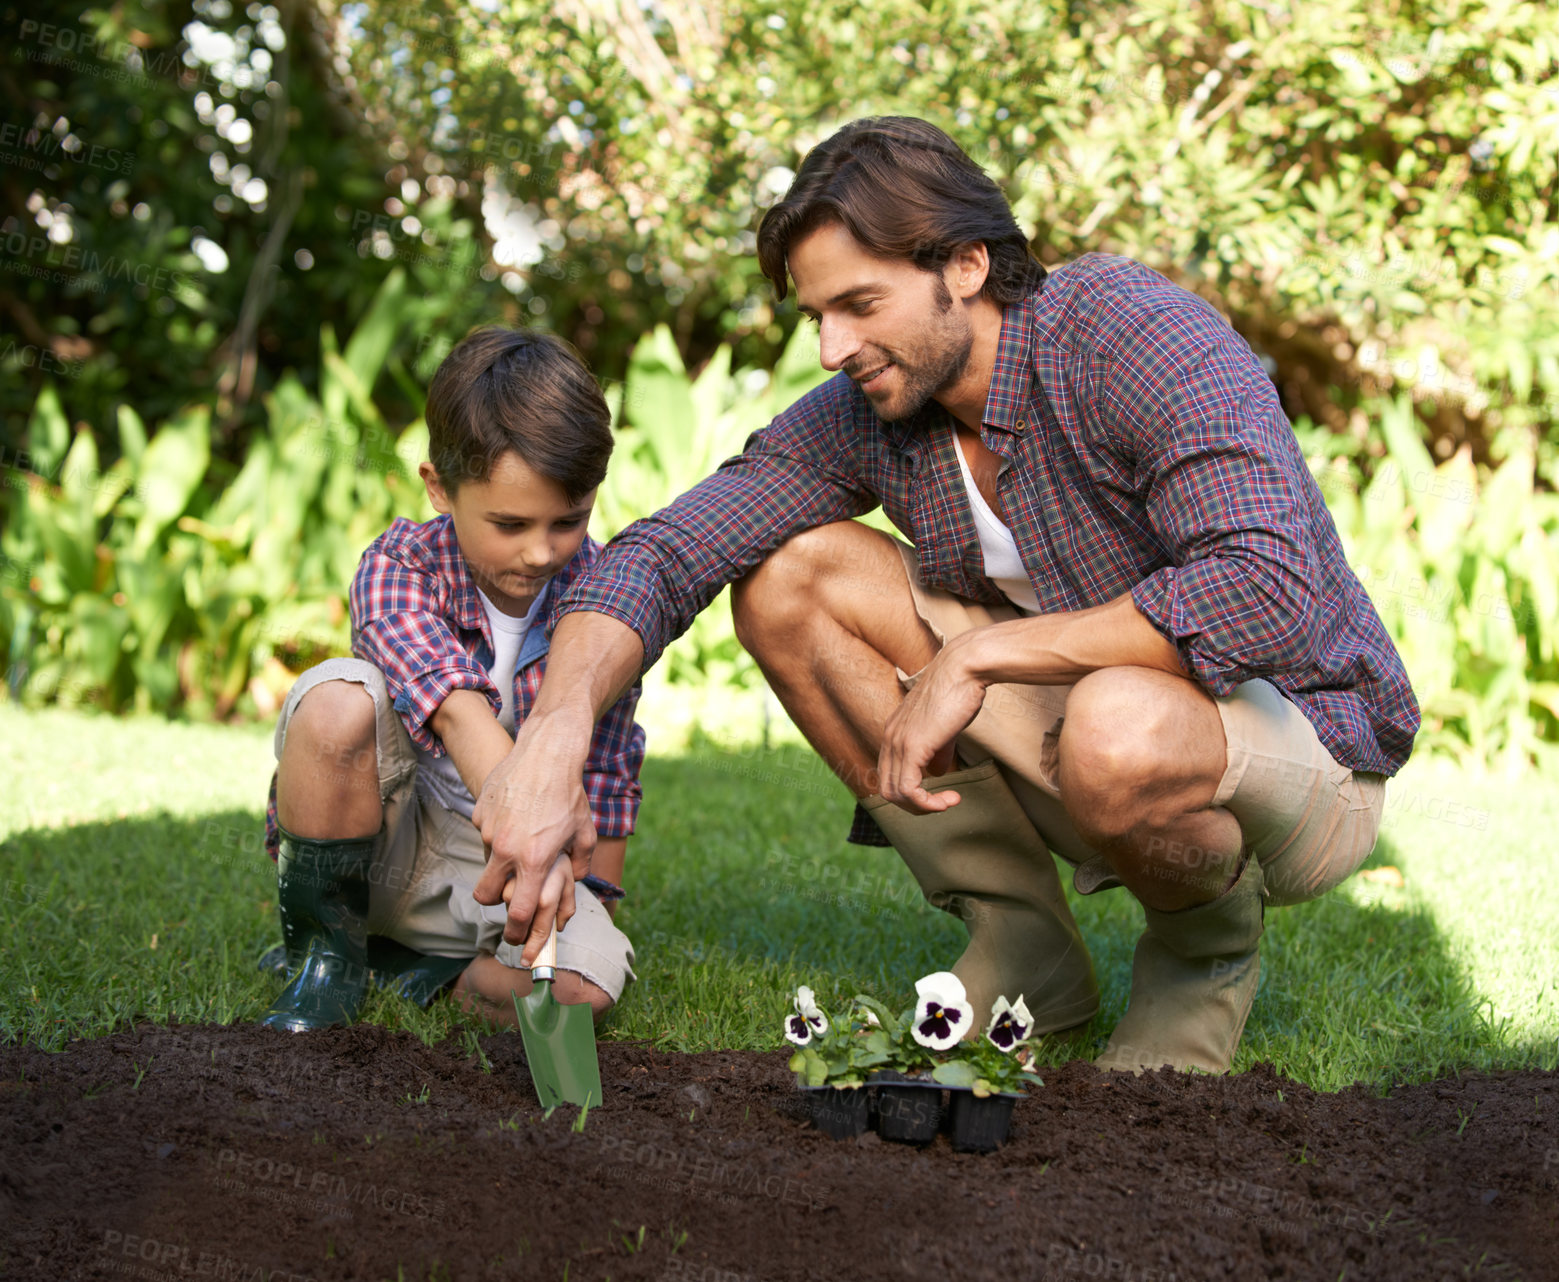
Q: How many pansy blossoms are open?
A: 3